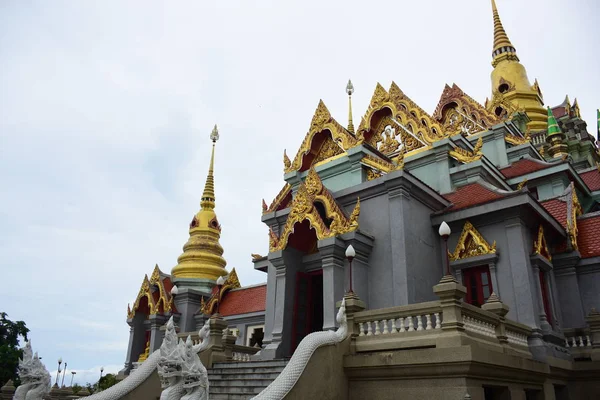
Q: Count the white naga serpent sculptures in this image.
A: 2